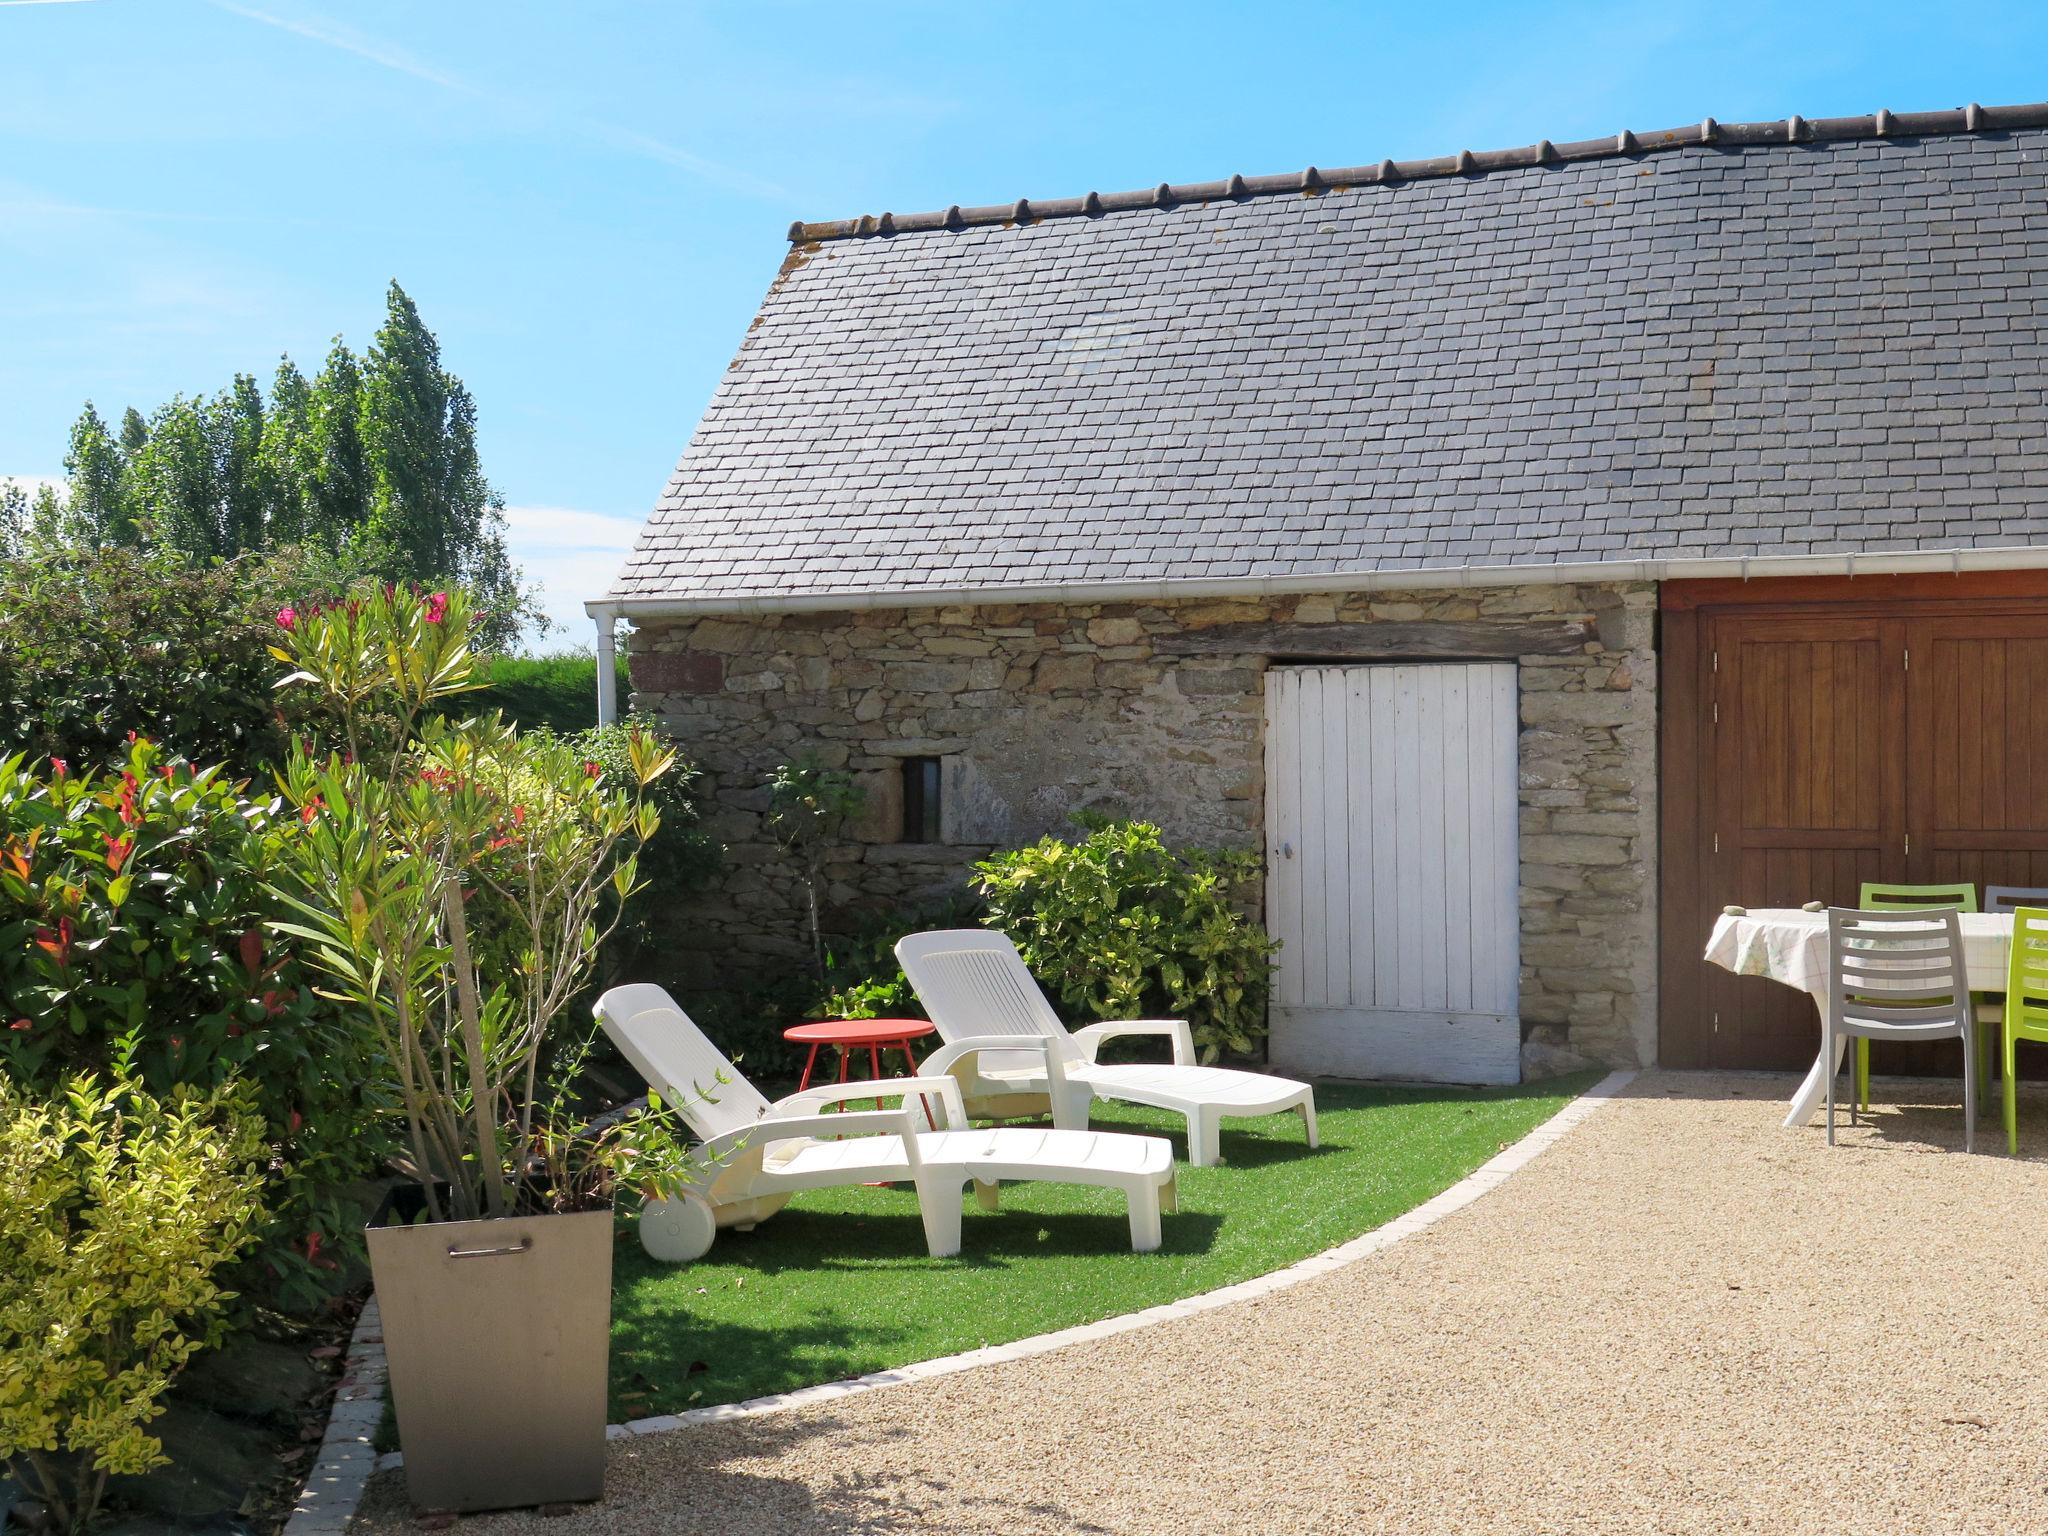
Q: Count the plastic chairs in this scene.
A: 6